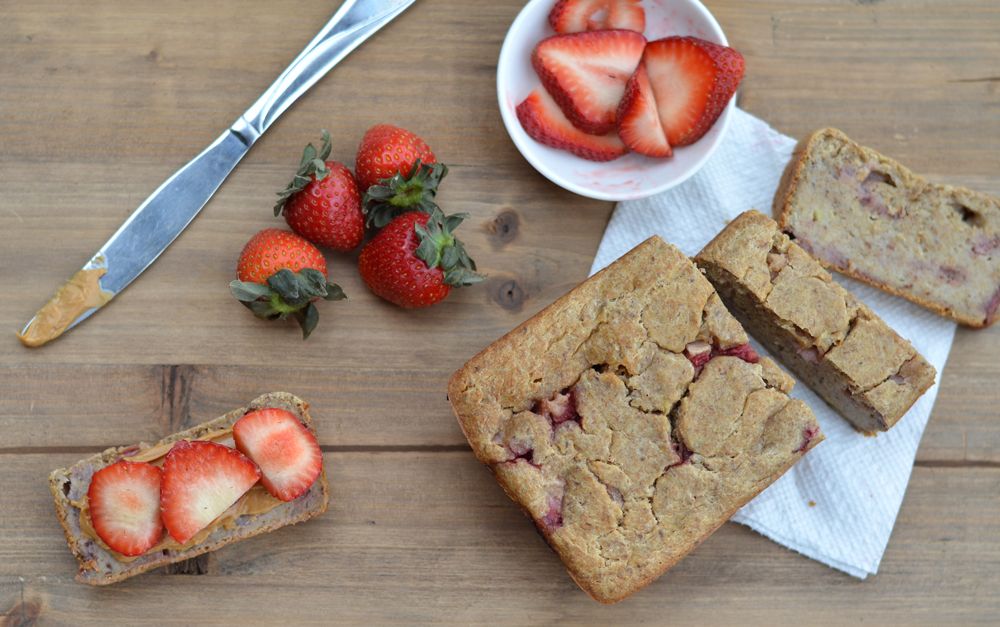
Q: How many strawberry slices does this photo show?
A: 8